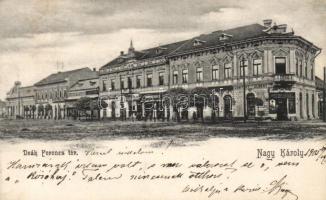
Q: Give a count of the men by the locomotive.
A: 0